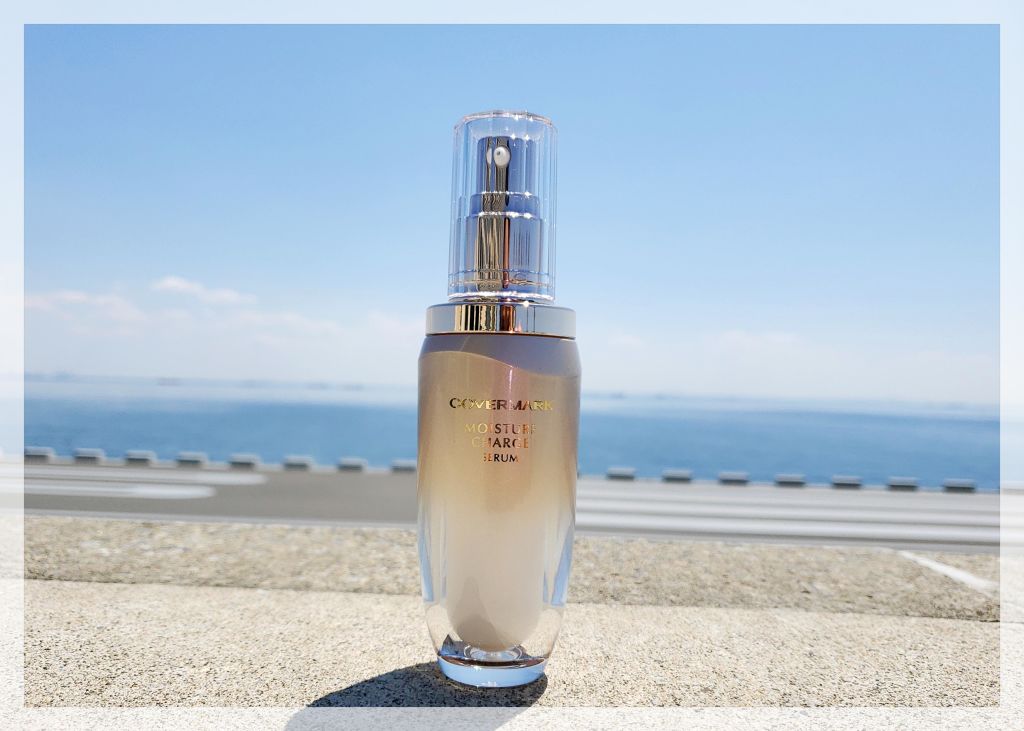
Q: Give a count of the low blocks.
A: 15